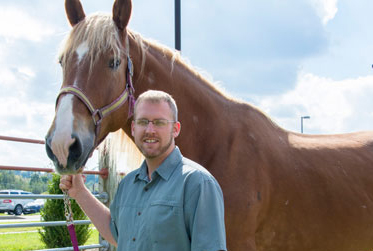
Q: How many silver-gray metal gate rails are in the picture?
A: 3